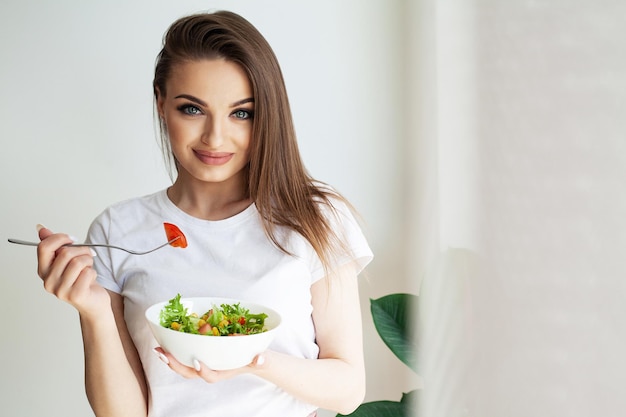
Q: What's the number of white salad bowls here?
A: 1